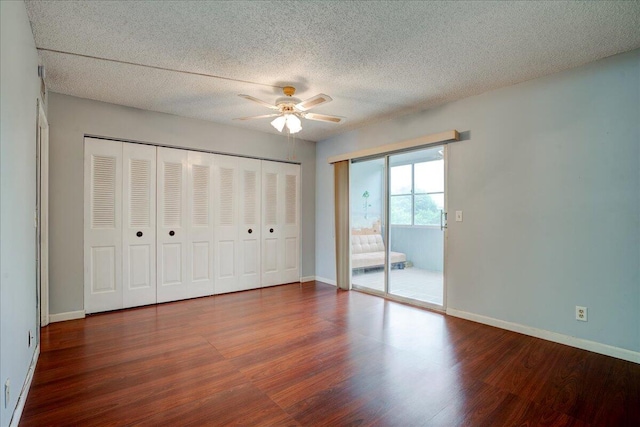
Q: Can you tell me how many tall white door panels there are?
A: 8